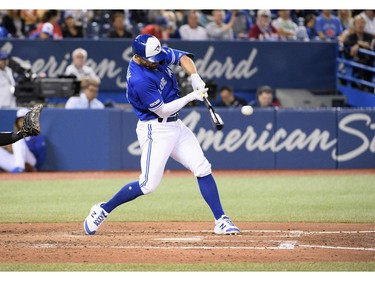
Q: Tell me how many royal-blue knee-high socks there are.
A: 2